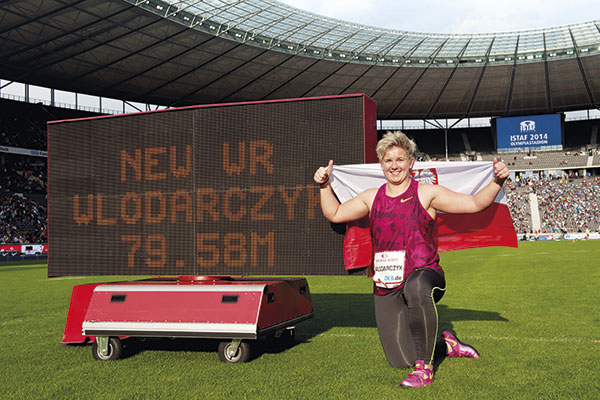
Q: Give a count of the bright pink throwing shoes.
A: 2